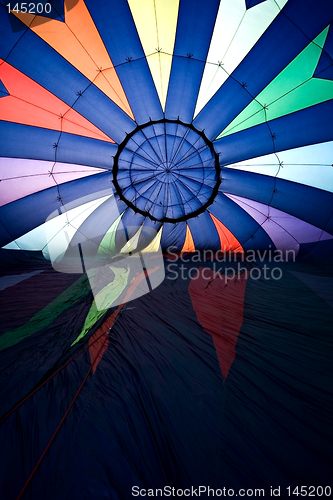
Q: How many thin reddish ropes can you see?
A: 2